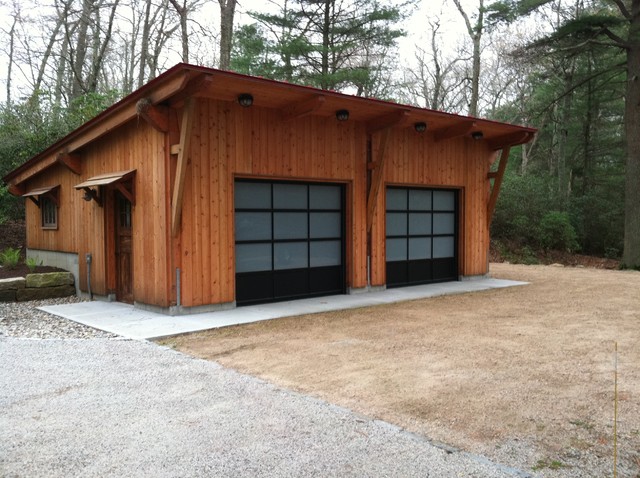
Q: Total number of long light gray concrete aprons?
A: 1